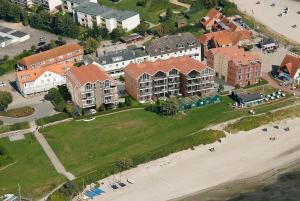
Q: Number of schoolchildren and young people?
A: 0